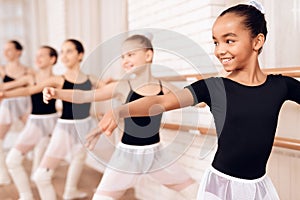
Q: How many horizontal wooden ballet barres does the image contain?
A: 2